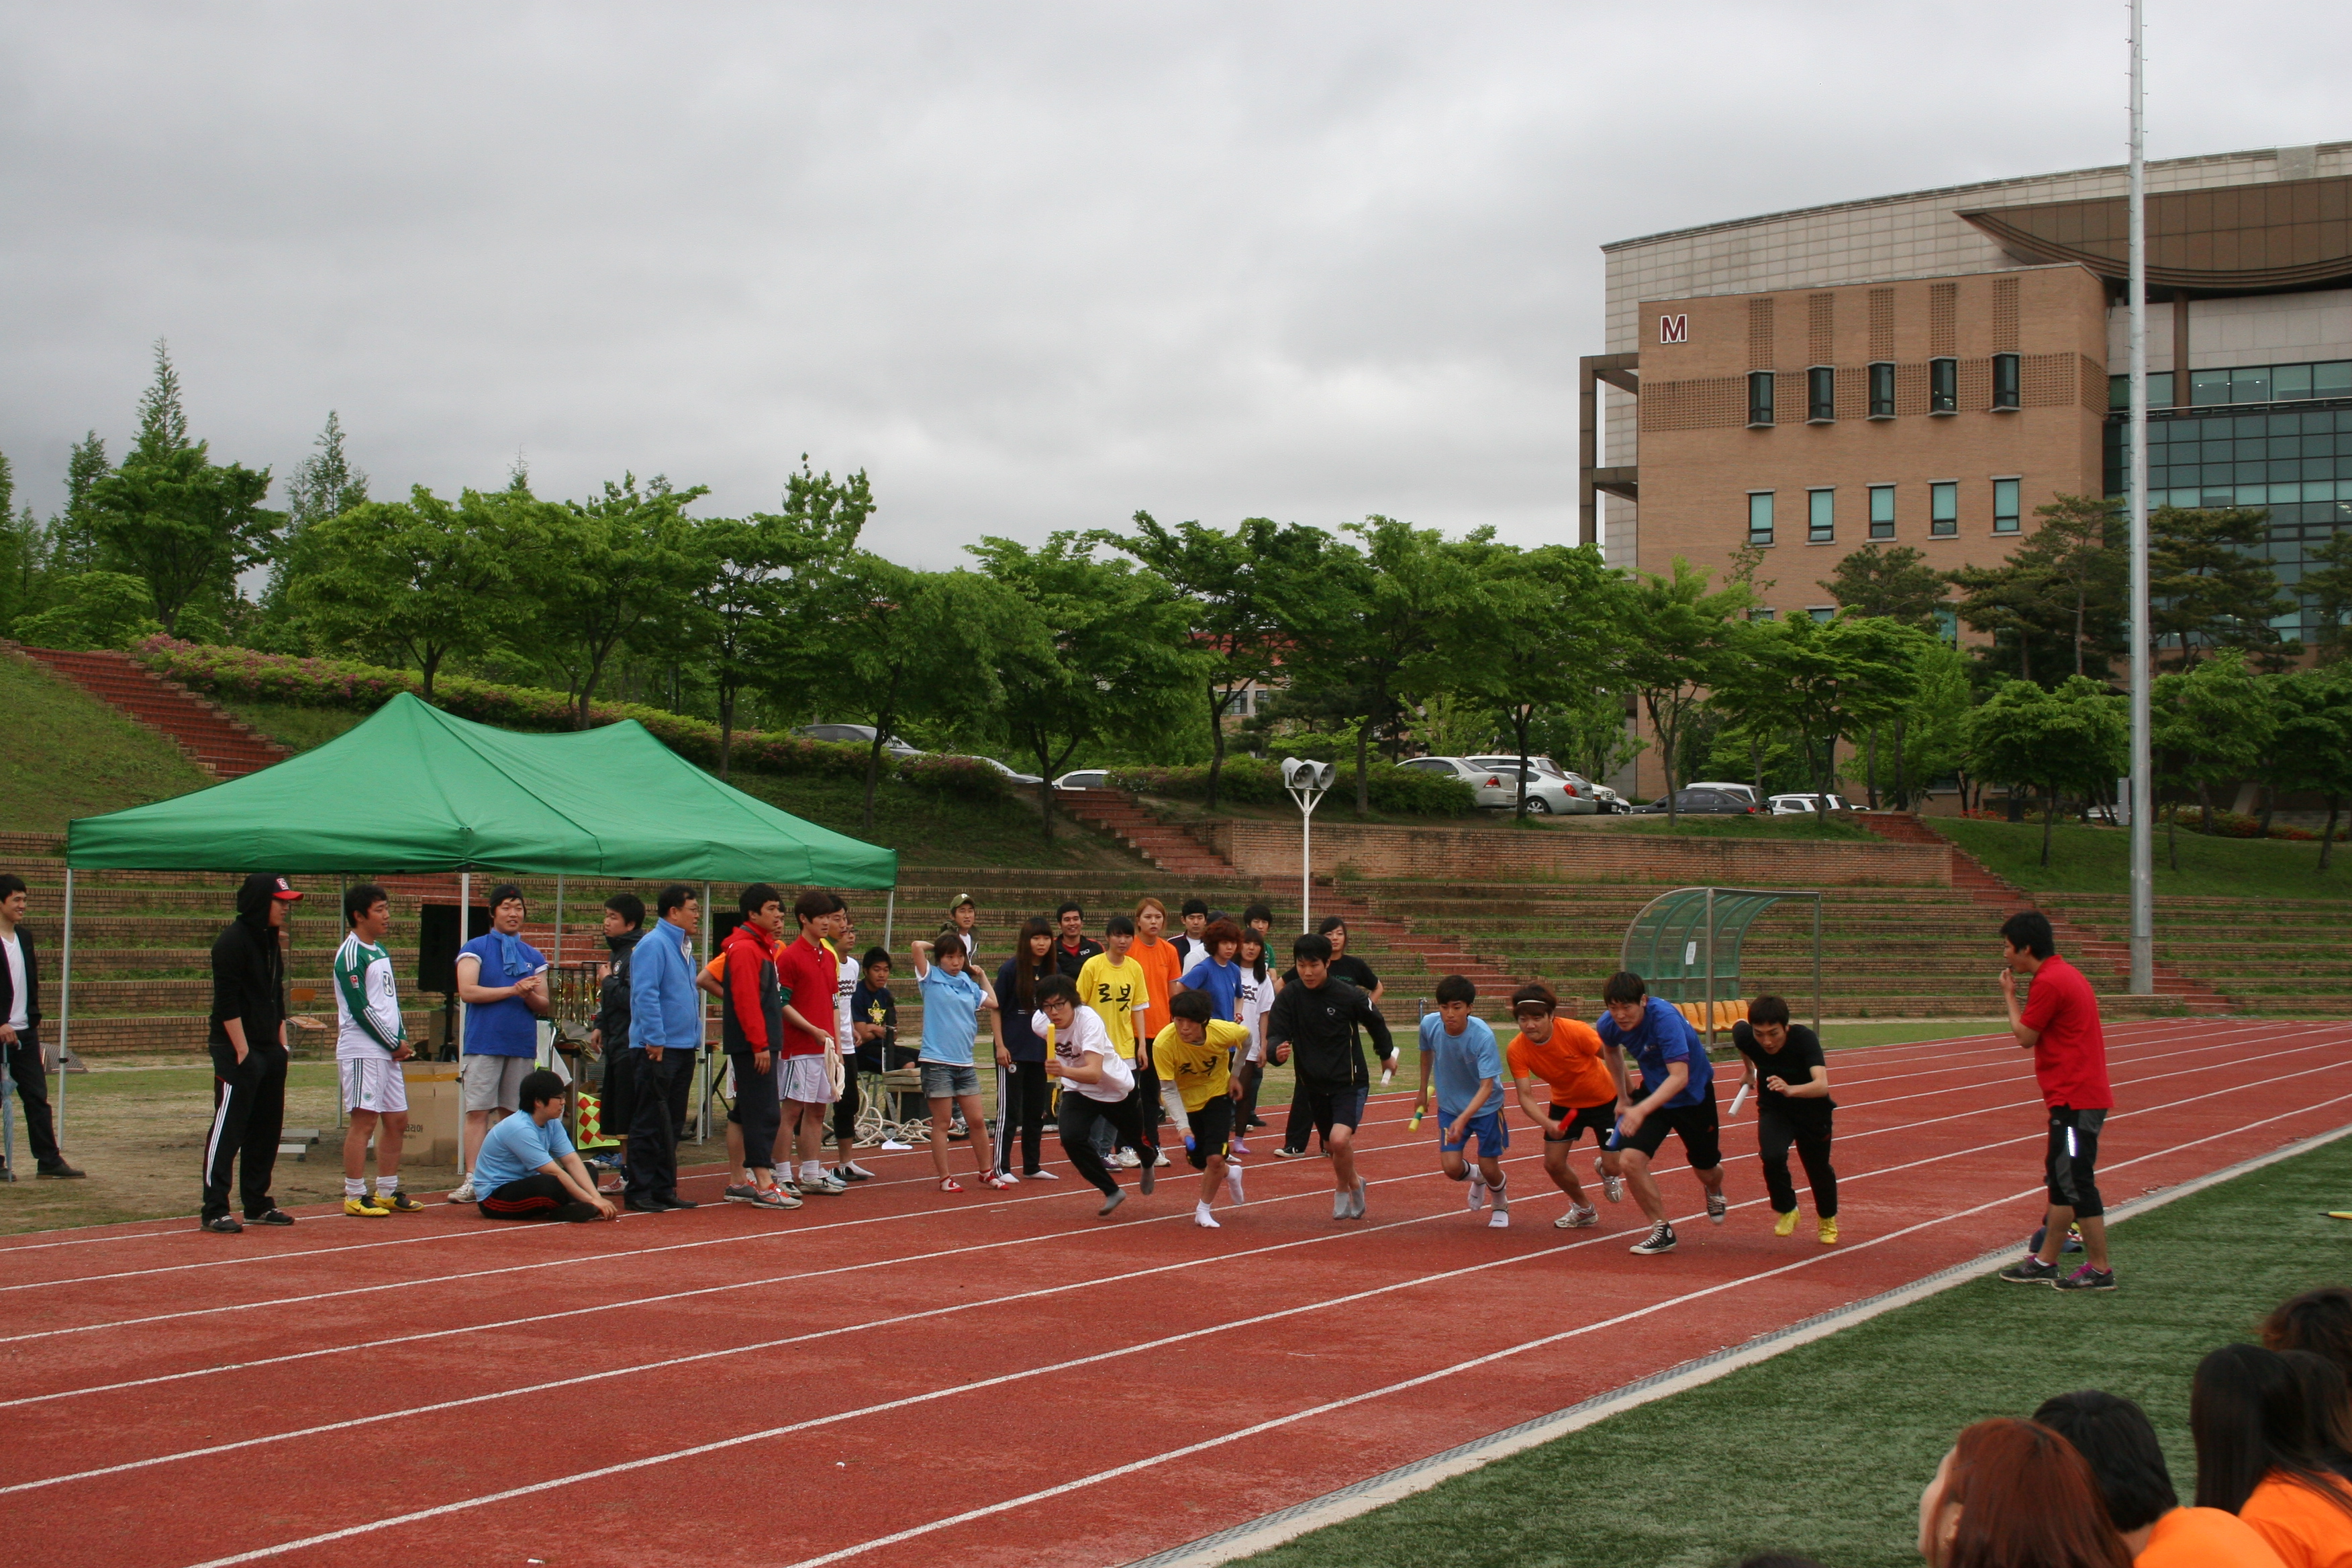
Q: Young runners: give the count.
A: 7